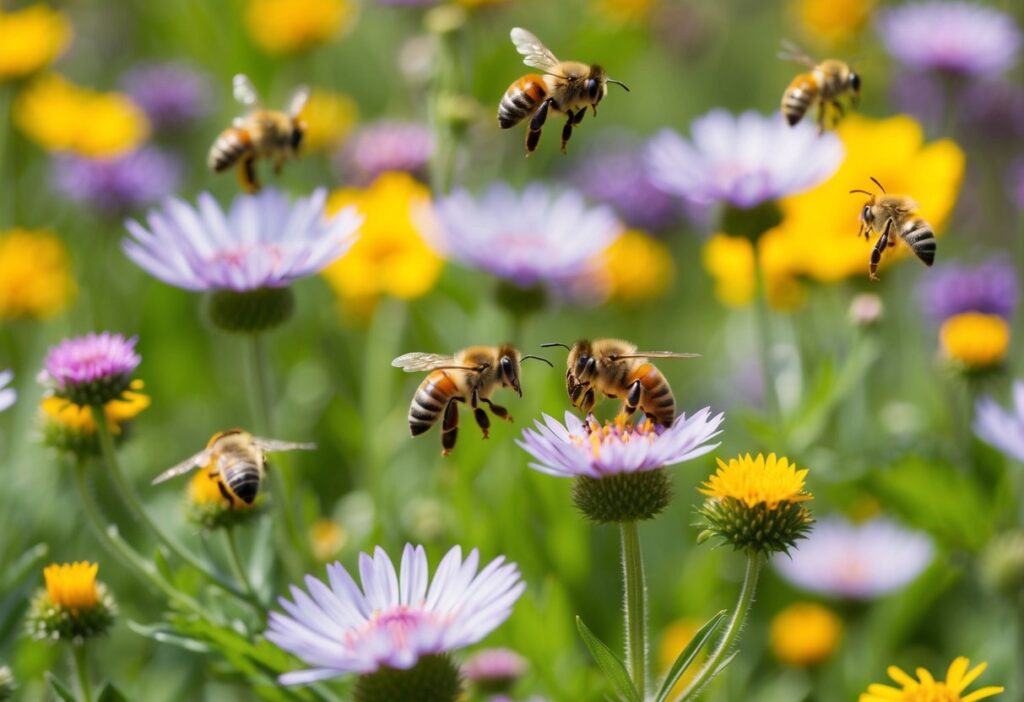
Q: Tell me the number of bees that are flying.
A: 5